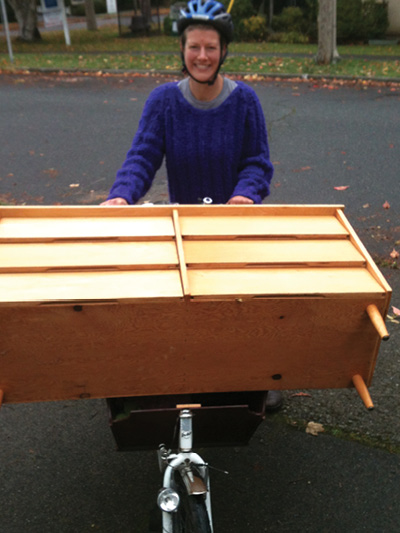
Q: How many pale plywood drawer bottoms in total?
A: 6